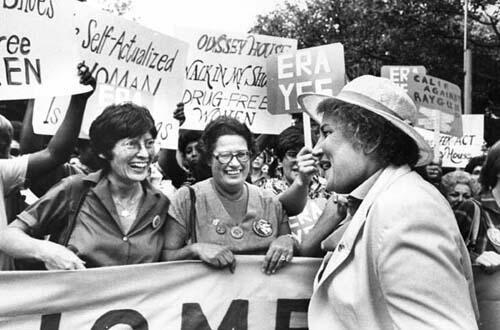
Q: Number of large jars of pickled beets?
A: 0